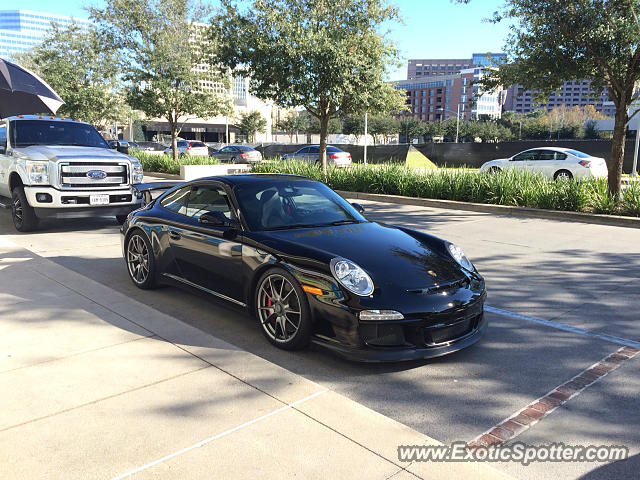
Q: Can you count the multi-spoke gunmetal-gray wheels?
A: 2